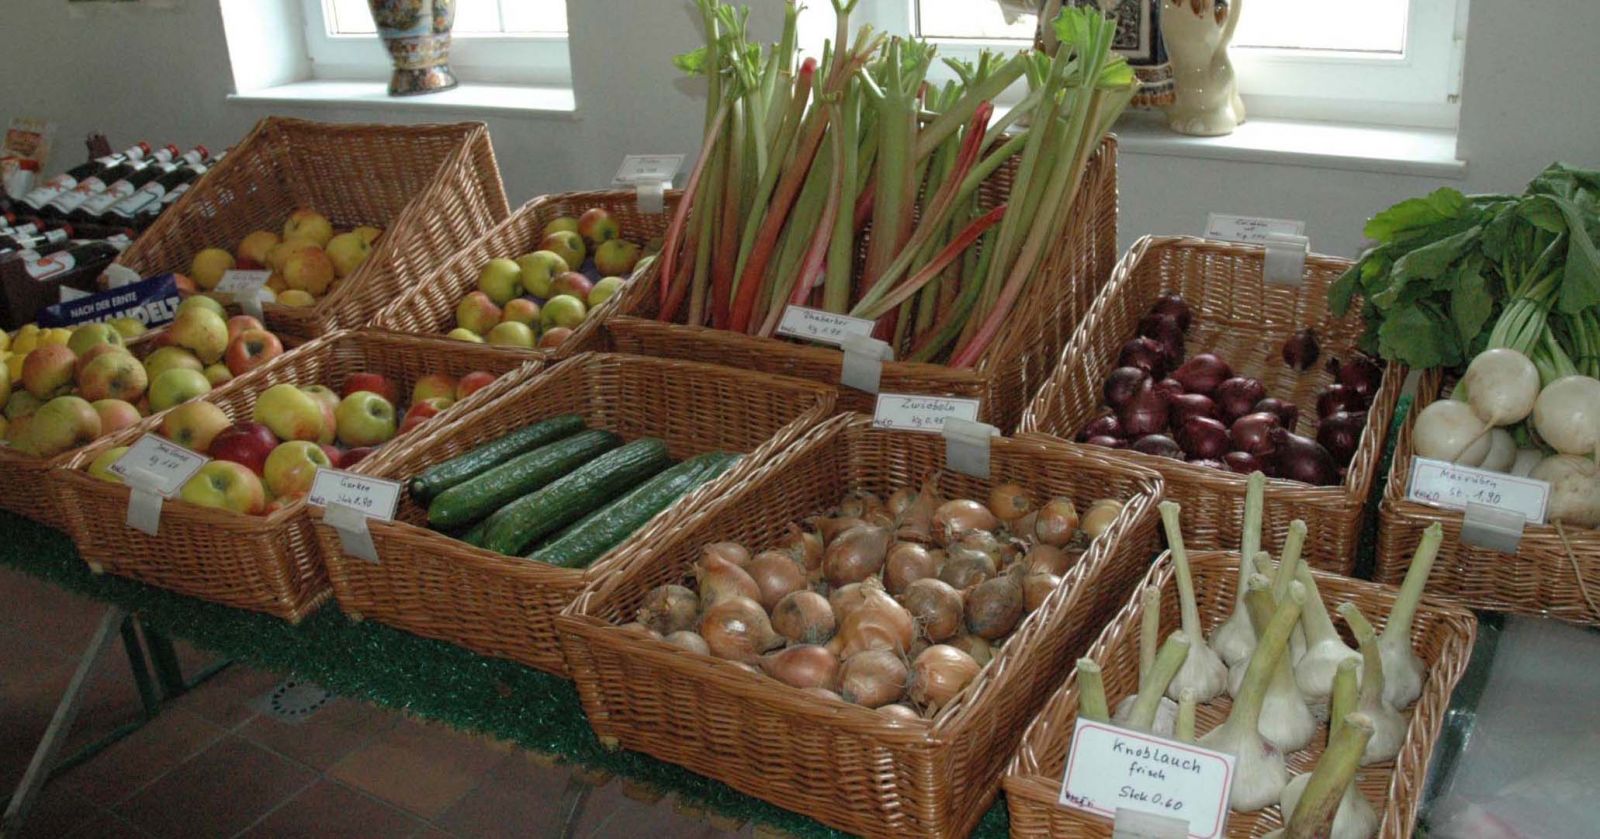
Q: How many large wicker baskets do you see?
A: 10